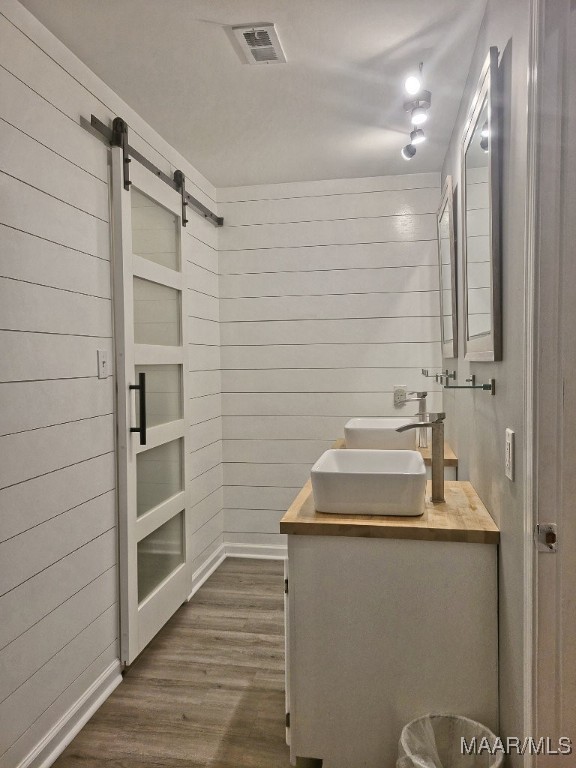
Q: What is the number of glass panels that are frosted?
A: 5